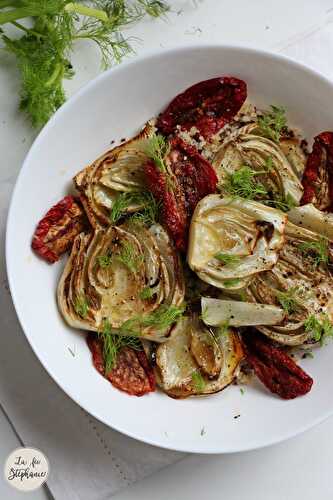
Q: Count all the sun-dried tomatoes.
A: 6